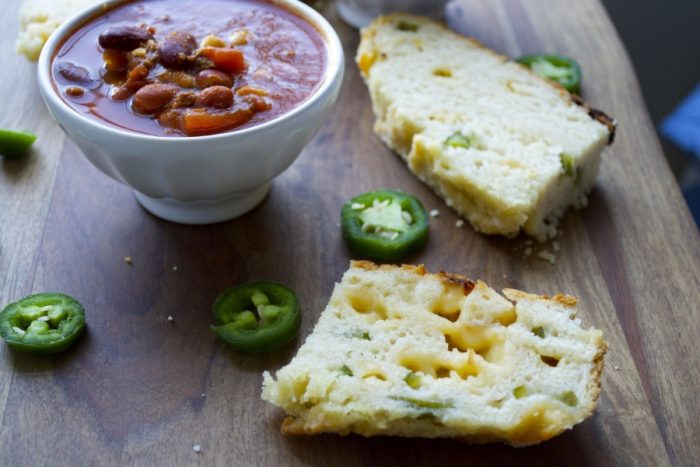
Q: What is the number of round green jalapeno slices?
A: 4